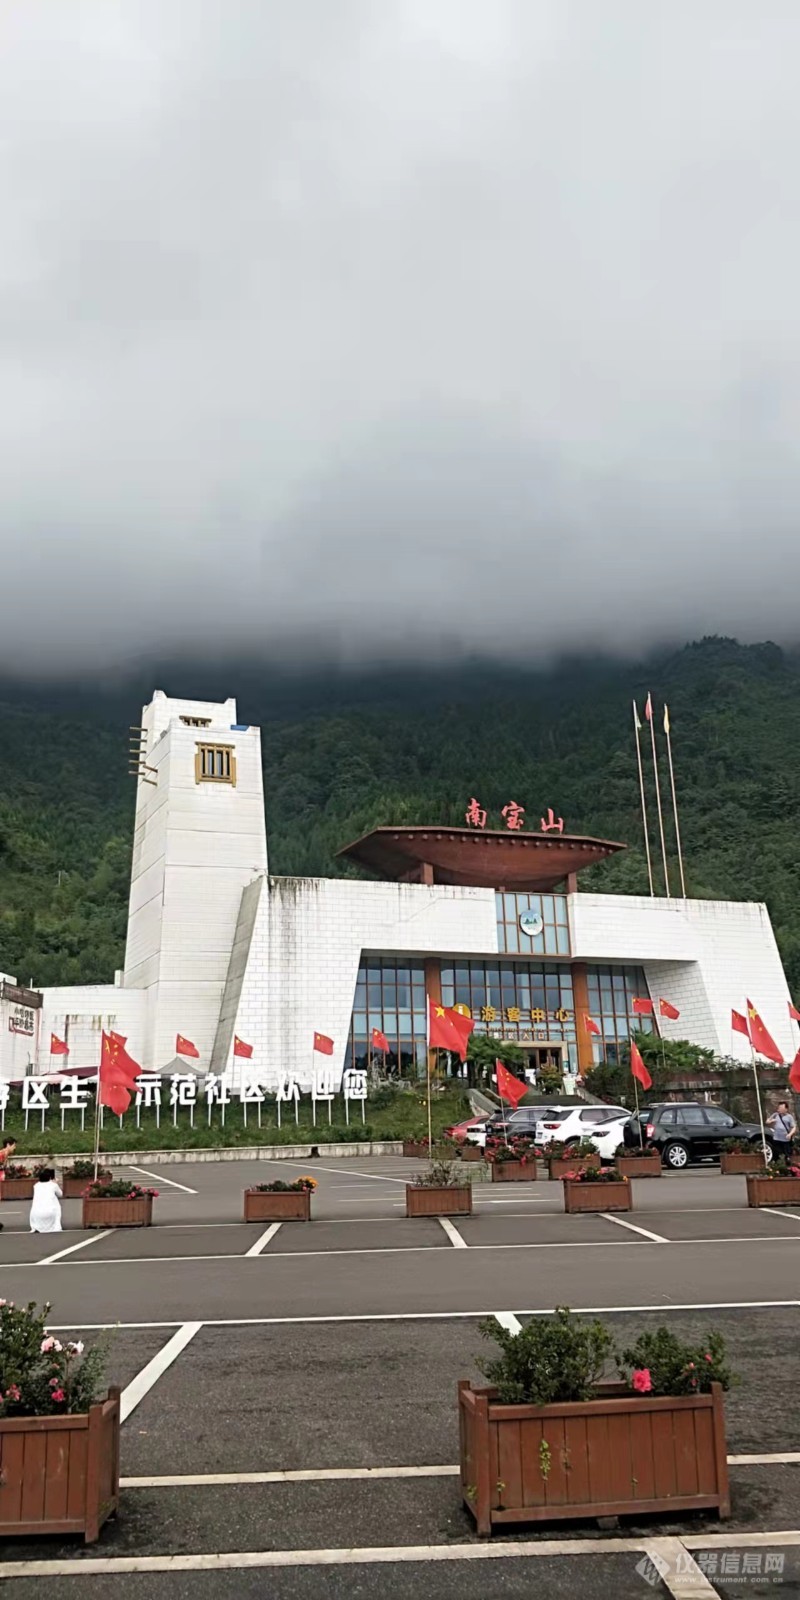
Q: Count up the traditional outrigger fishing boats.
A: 0